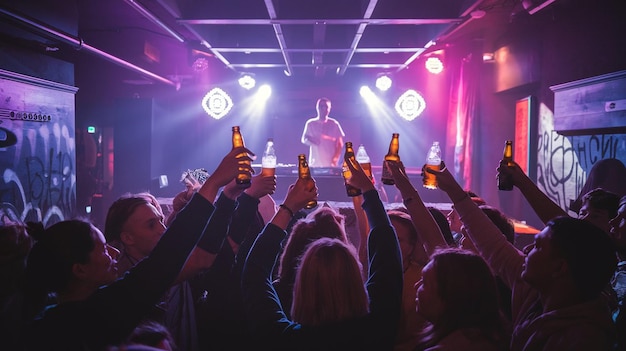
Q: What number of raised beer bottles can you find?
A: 8